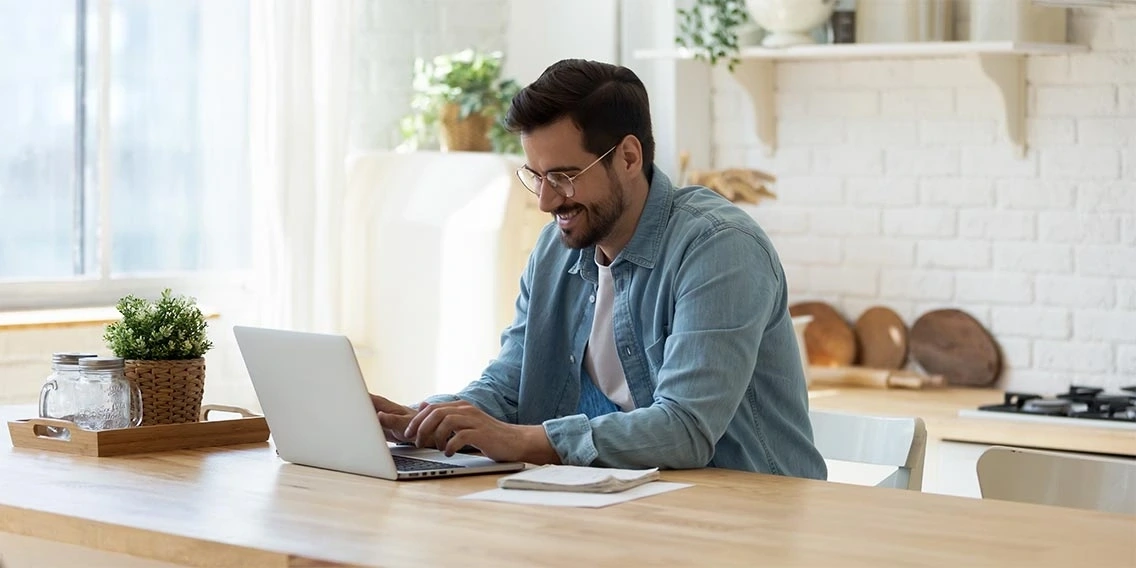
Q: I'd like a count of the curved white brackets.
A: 2